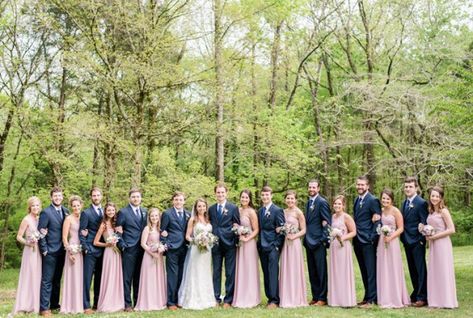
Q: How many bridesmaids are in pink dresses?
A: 9